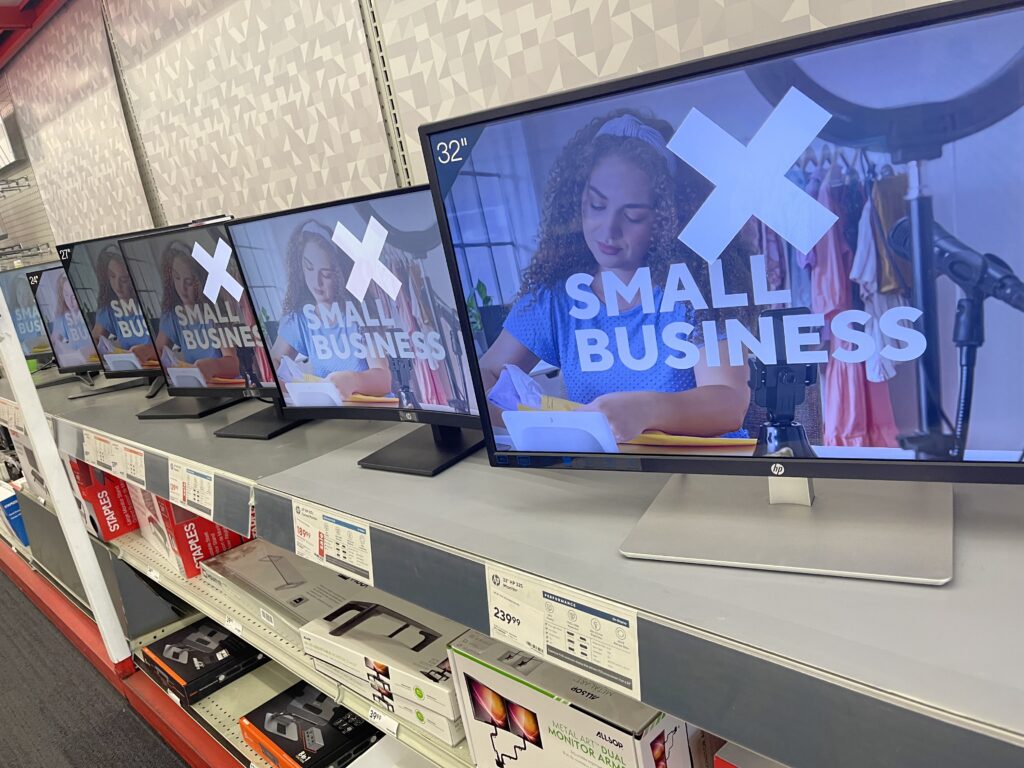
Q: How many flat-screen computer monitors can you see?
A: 6